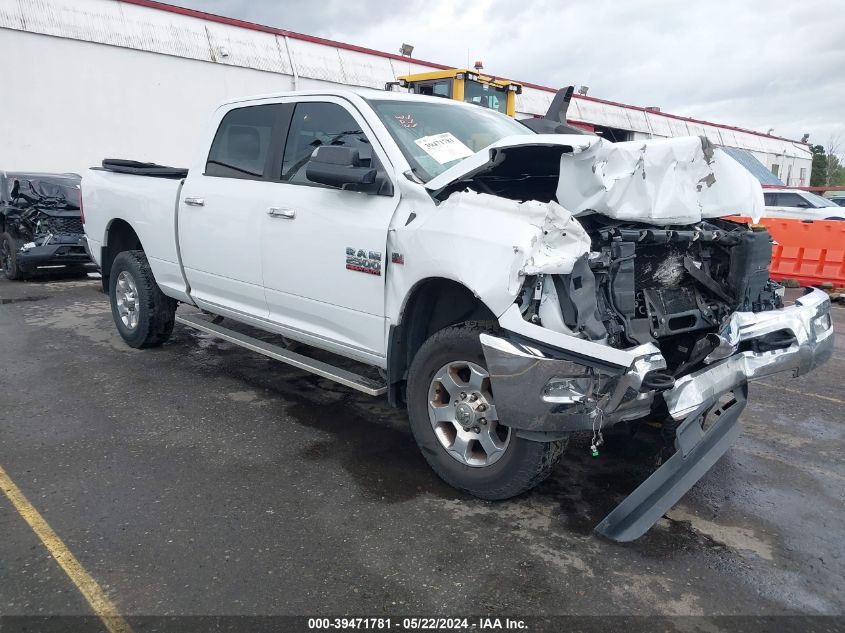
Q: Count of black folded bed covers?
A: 1